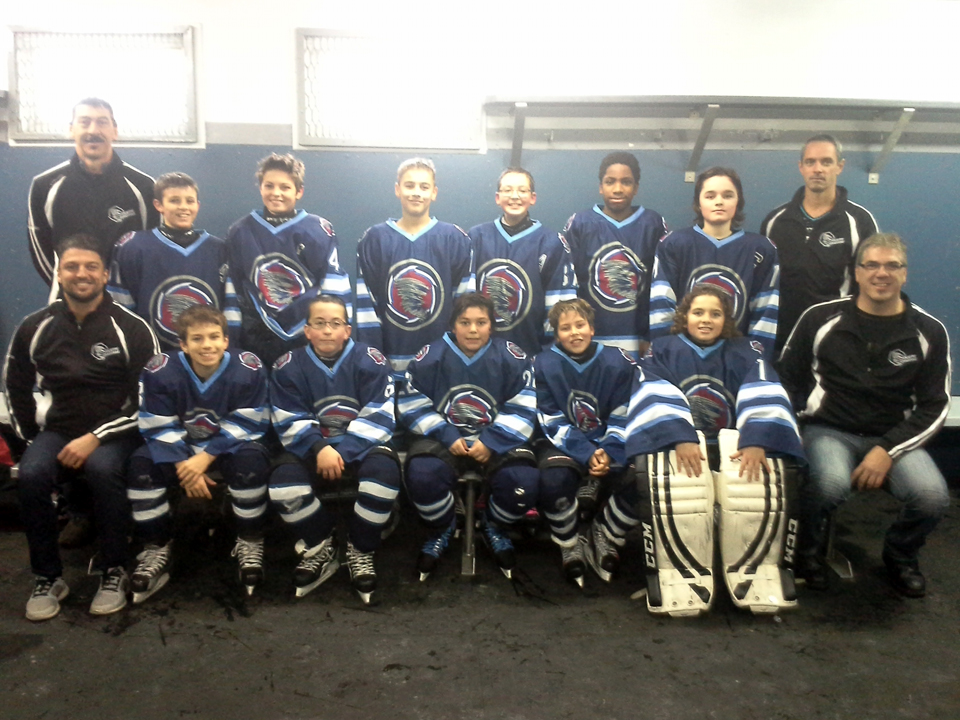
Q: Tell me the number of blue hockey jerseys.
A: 11